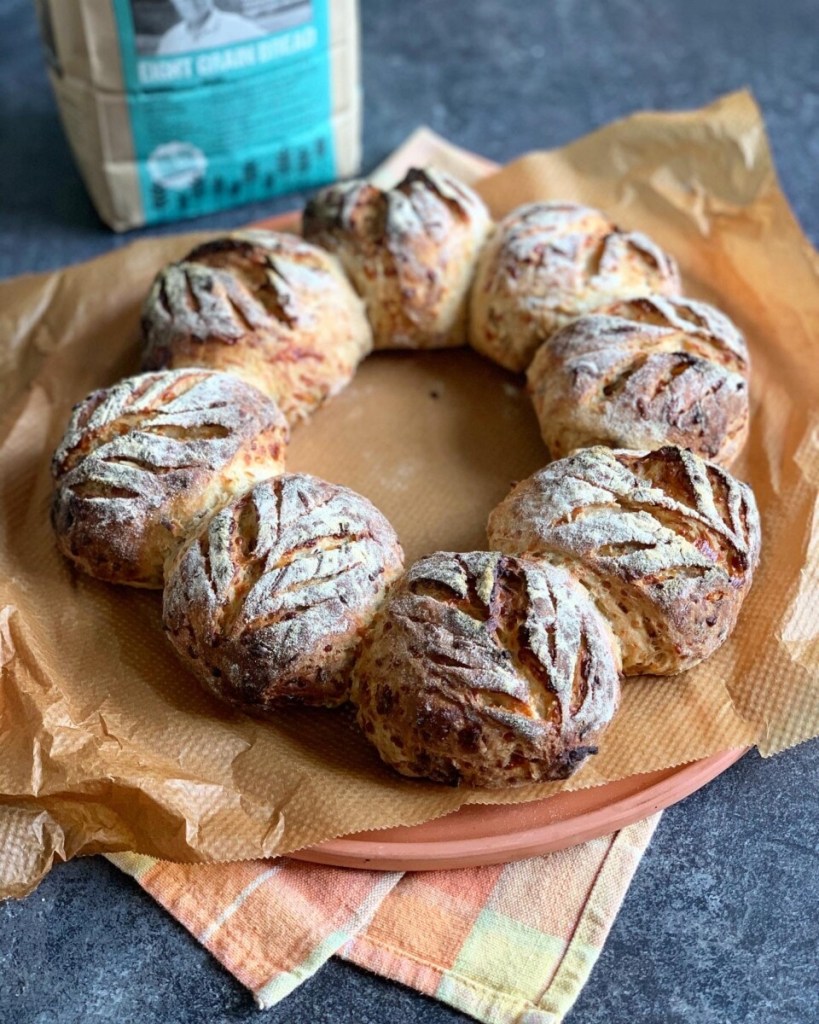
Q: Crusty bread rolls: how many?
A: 8